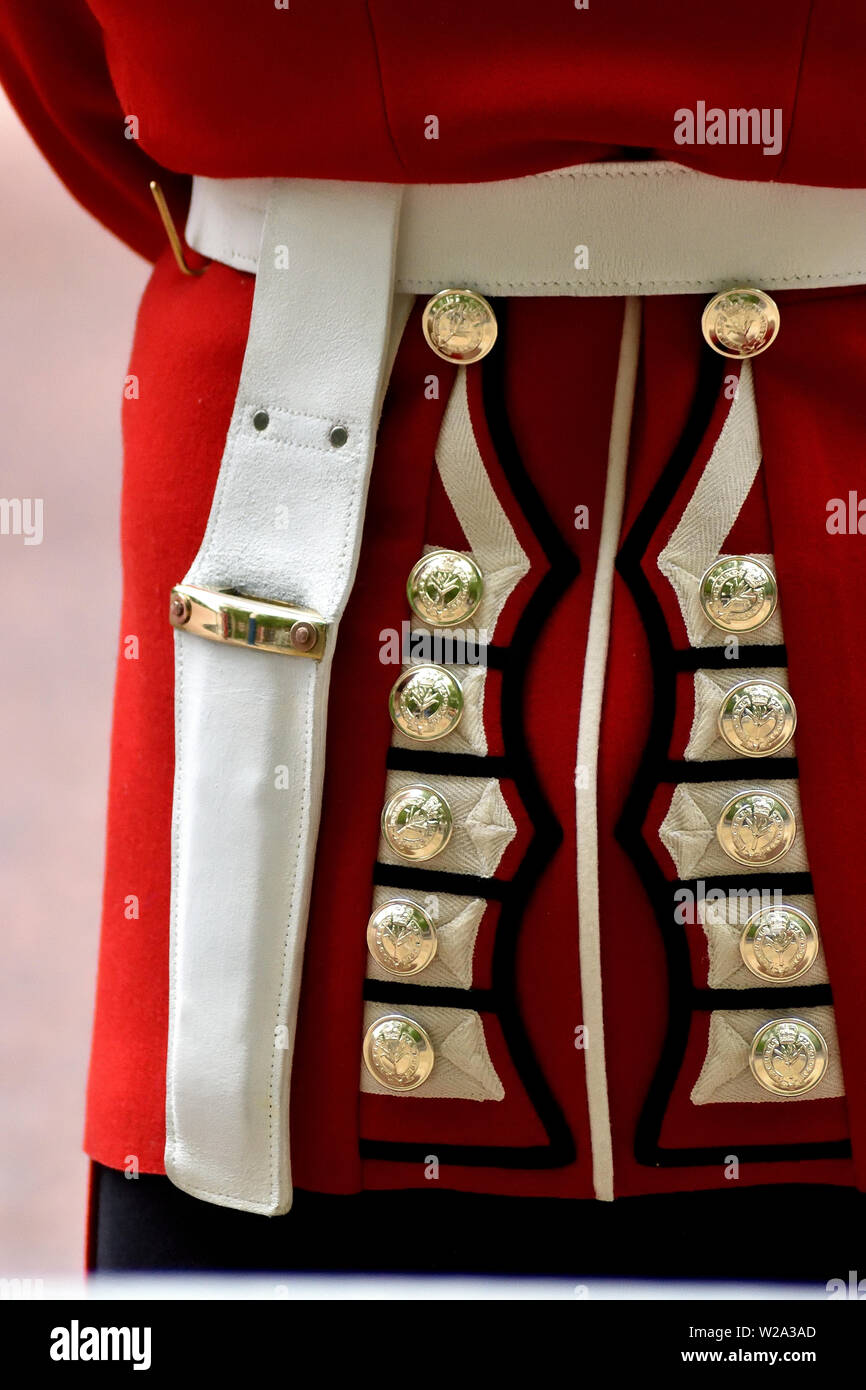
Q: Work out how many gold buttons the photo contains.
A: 12